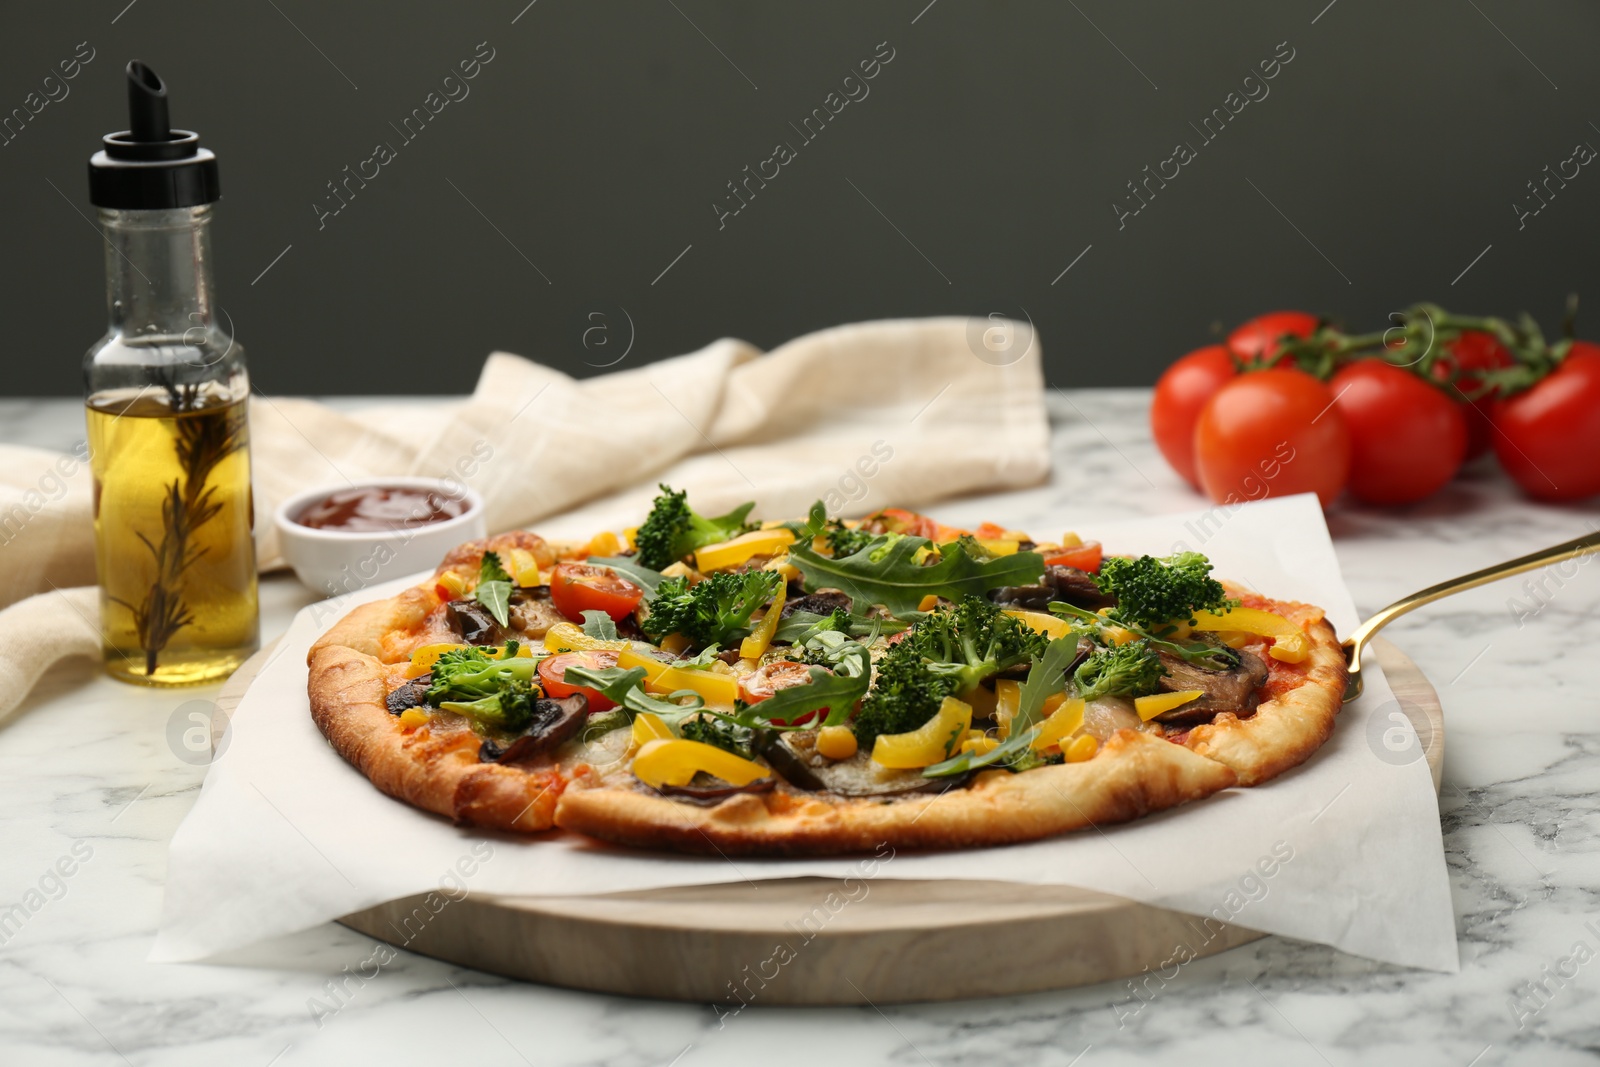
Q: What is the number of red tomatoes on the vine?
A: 6